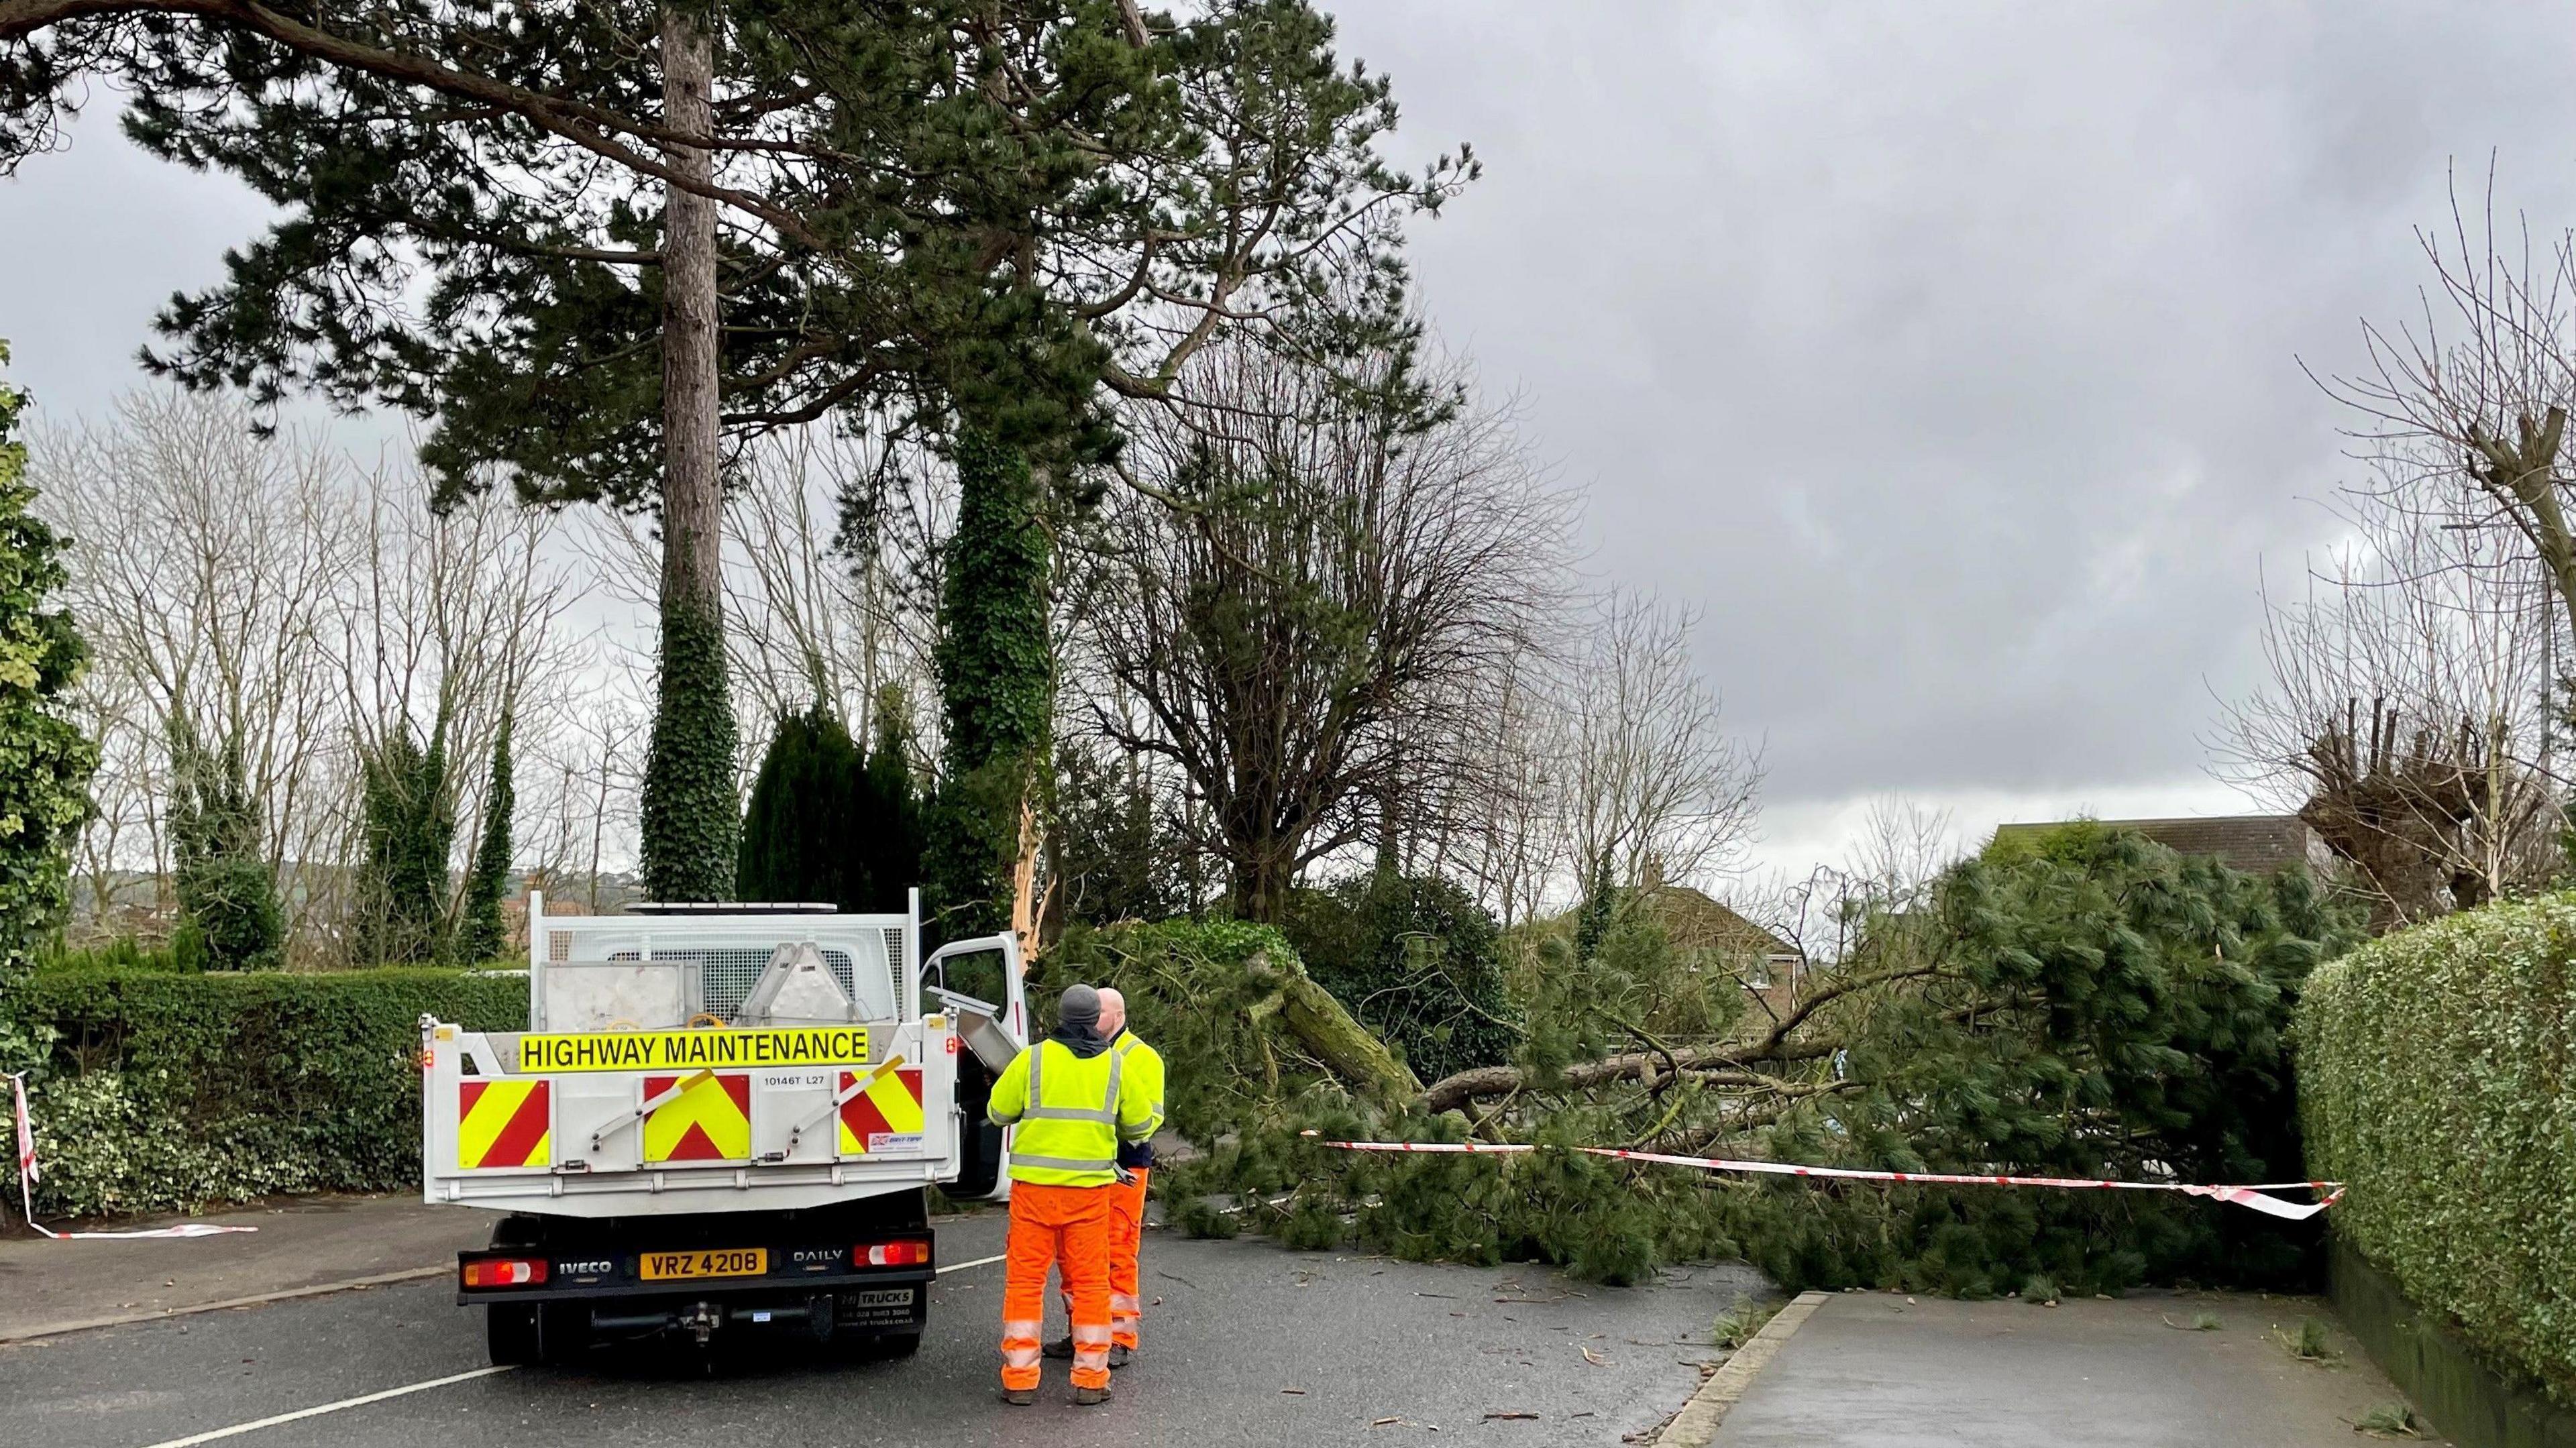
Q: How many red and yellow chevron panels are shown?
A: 3